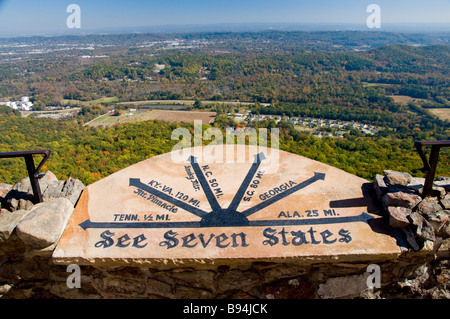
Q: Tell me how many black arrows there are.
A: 6